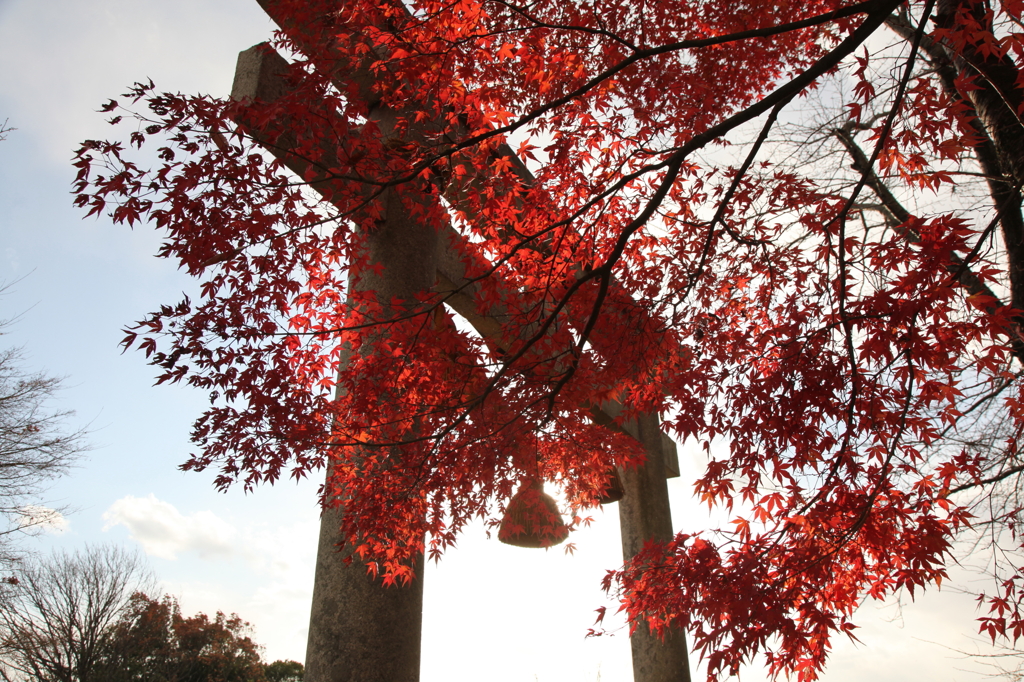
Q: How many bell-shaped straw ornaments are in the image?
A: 2